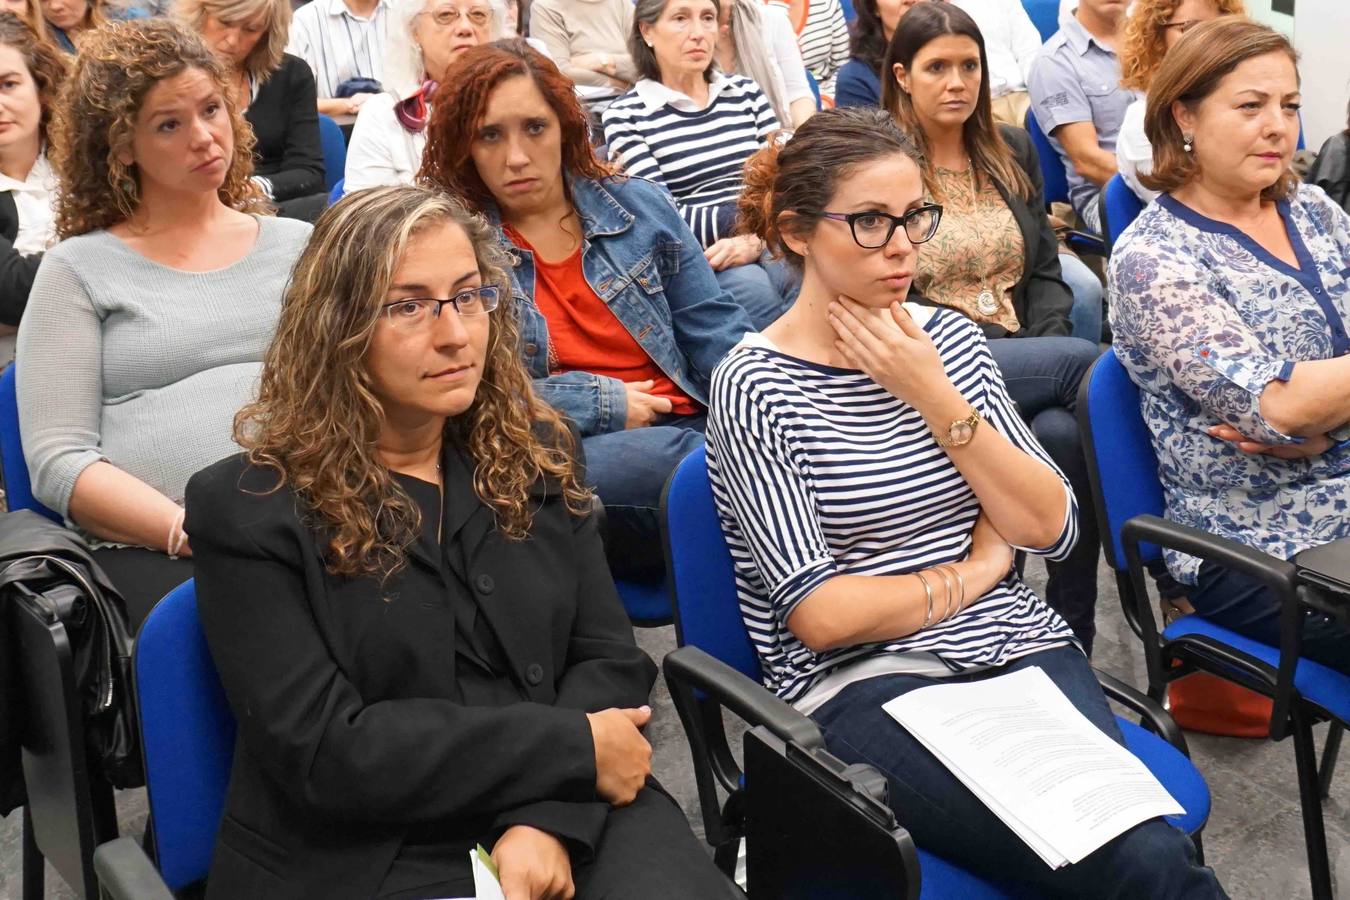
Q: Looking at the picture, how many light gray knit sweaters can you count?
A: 1